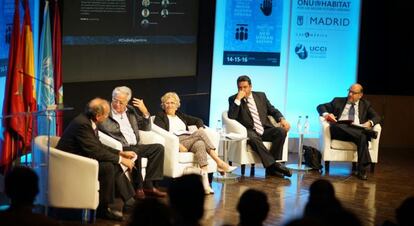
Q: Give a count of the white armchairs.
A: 5